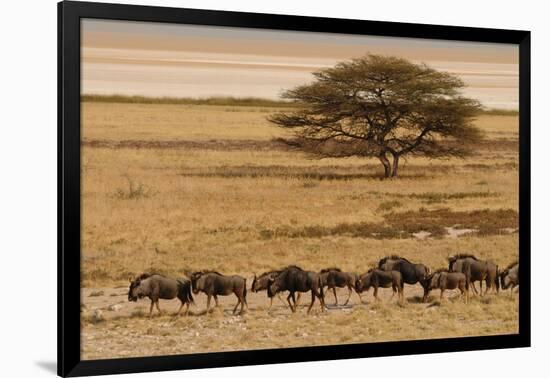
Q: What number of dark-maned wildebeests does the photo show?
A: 10